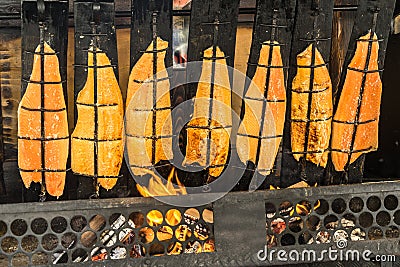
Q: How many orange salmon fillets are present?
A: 7